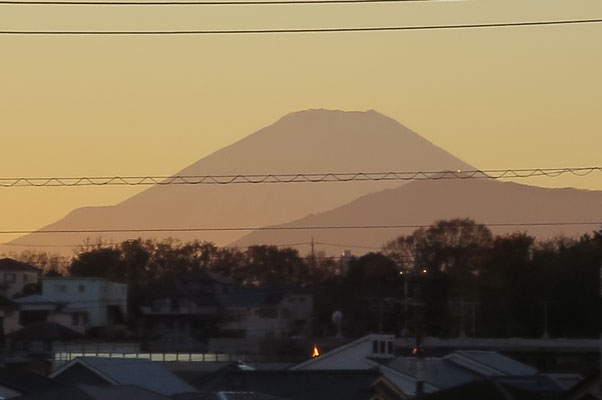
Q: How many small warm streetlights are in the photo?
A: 2